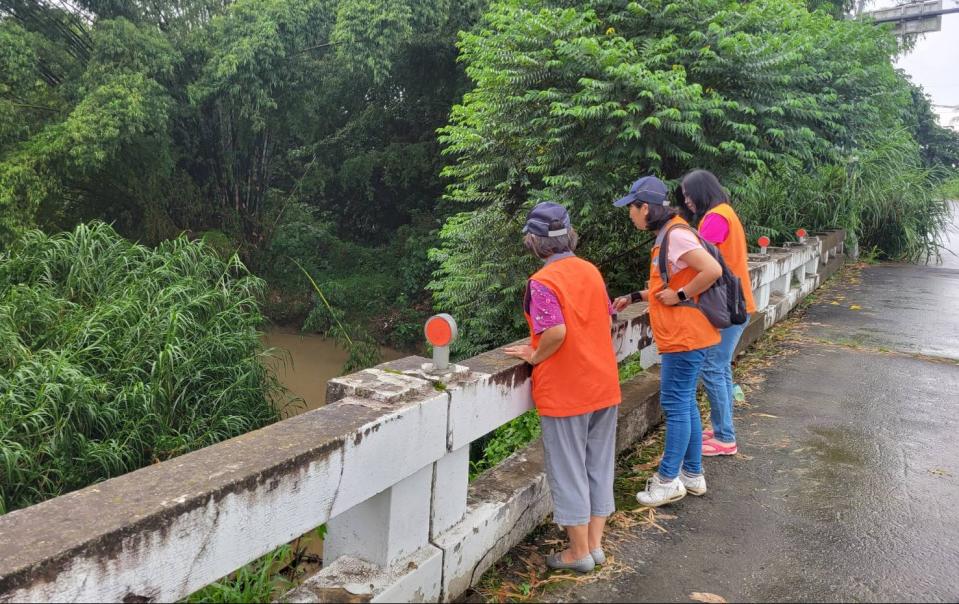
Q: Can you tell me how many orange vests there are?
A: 3